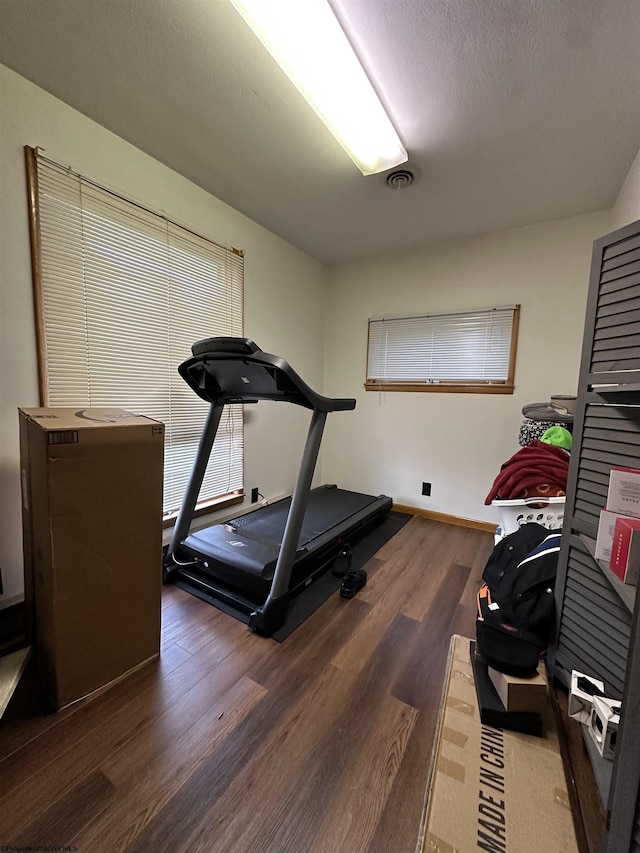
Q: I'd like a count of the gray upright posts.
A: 2